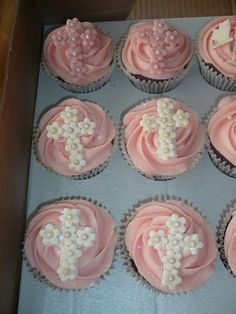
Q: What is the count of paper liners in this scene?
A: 9